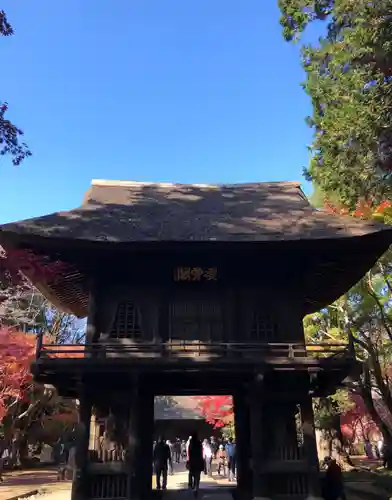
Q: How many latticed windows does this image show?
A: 2